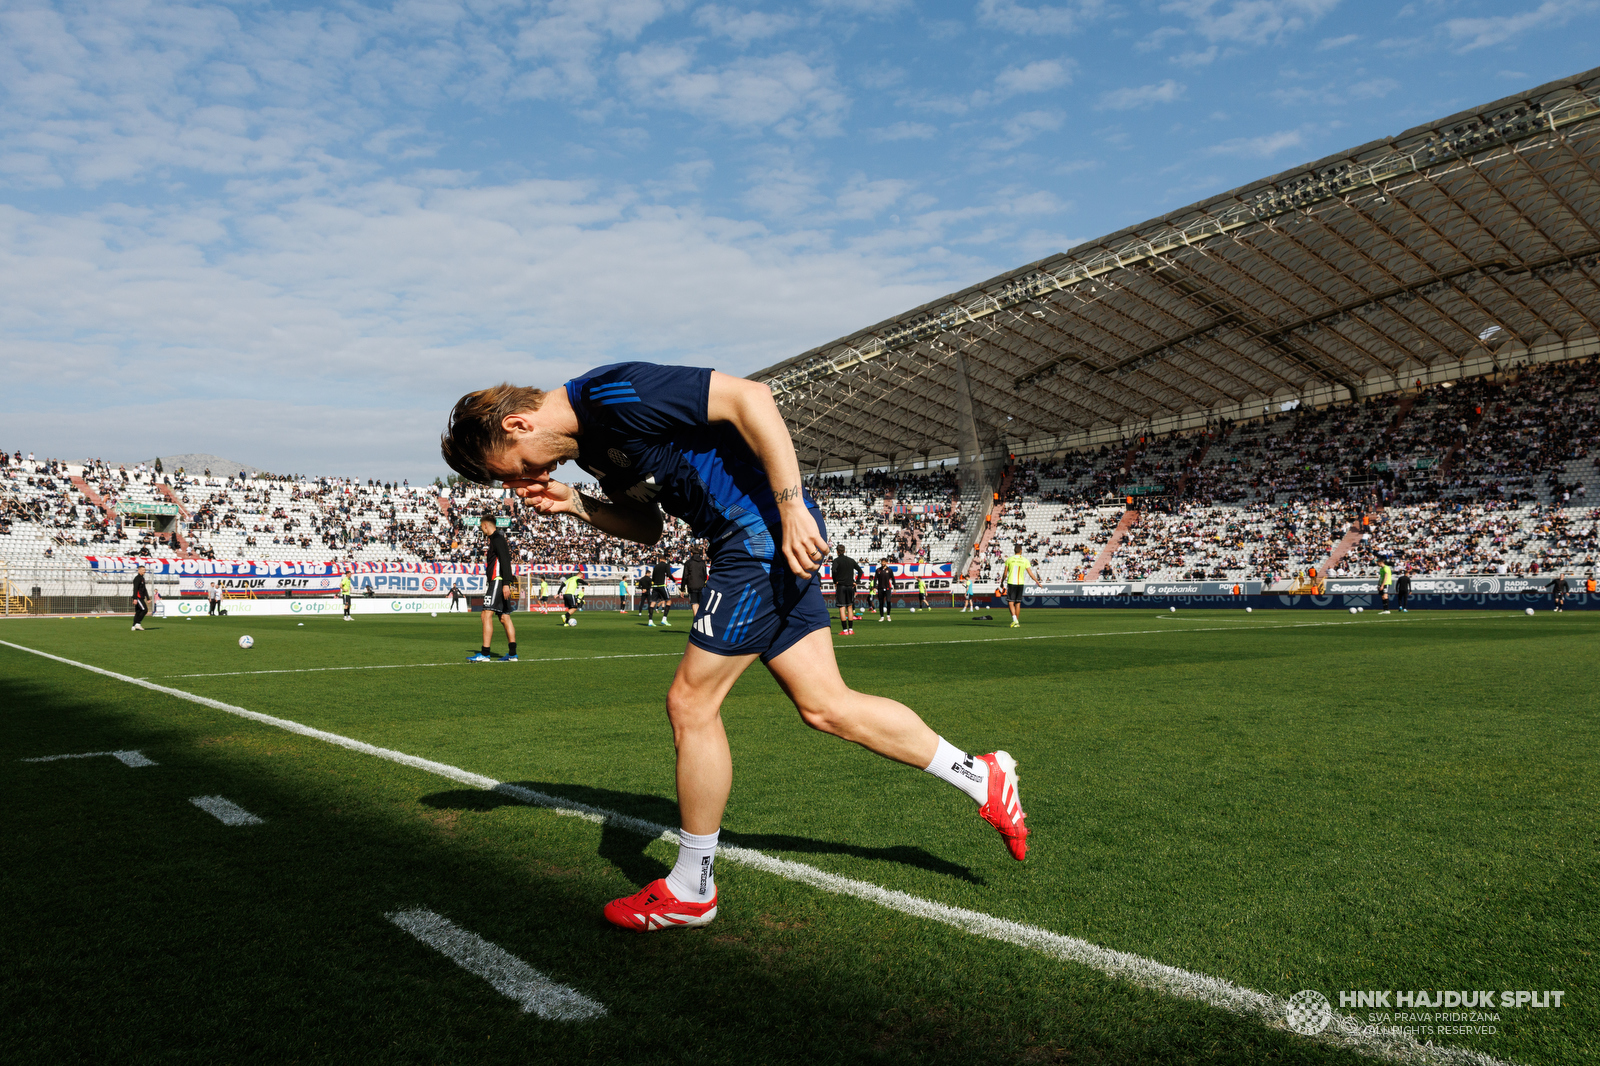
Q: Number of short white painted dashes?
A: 3